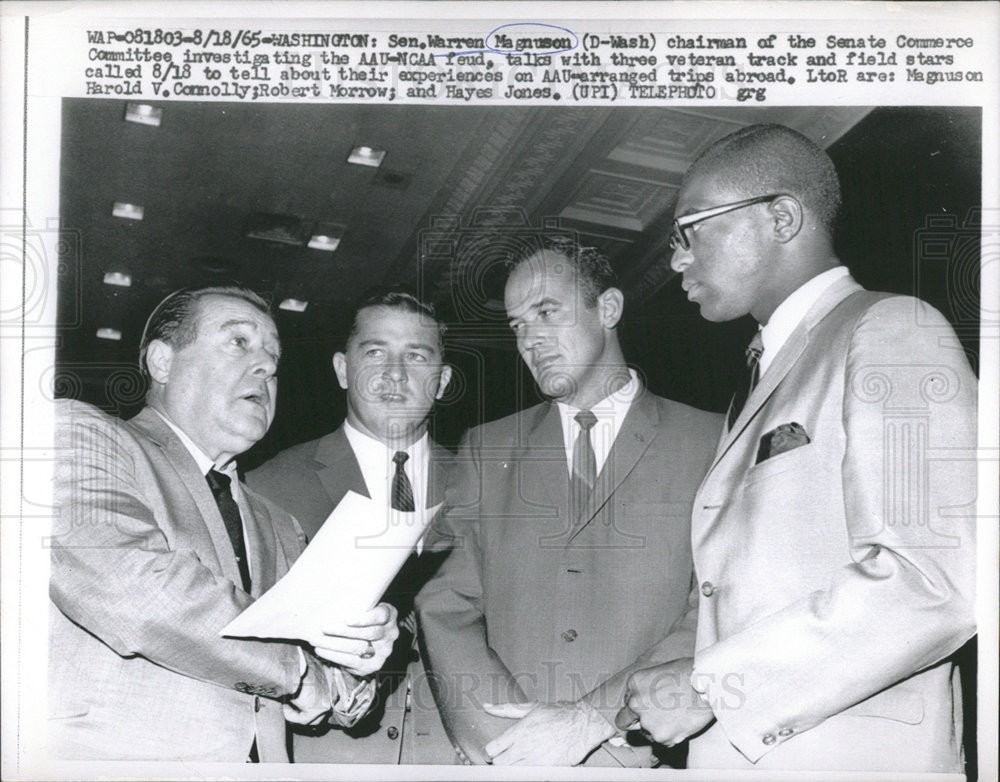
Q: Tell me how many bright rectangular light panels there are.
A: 7